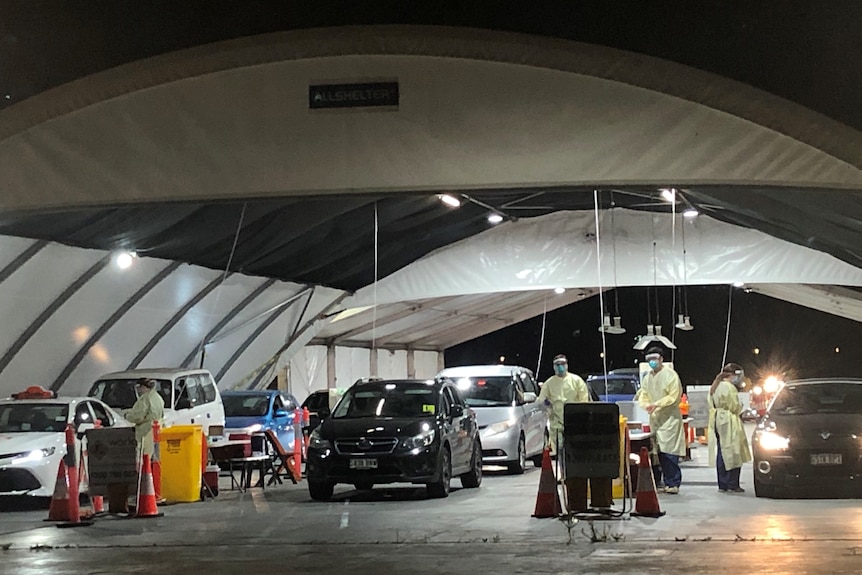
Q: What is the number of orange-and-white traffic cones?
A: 4